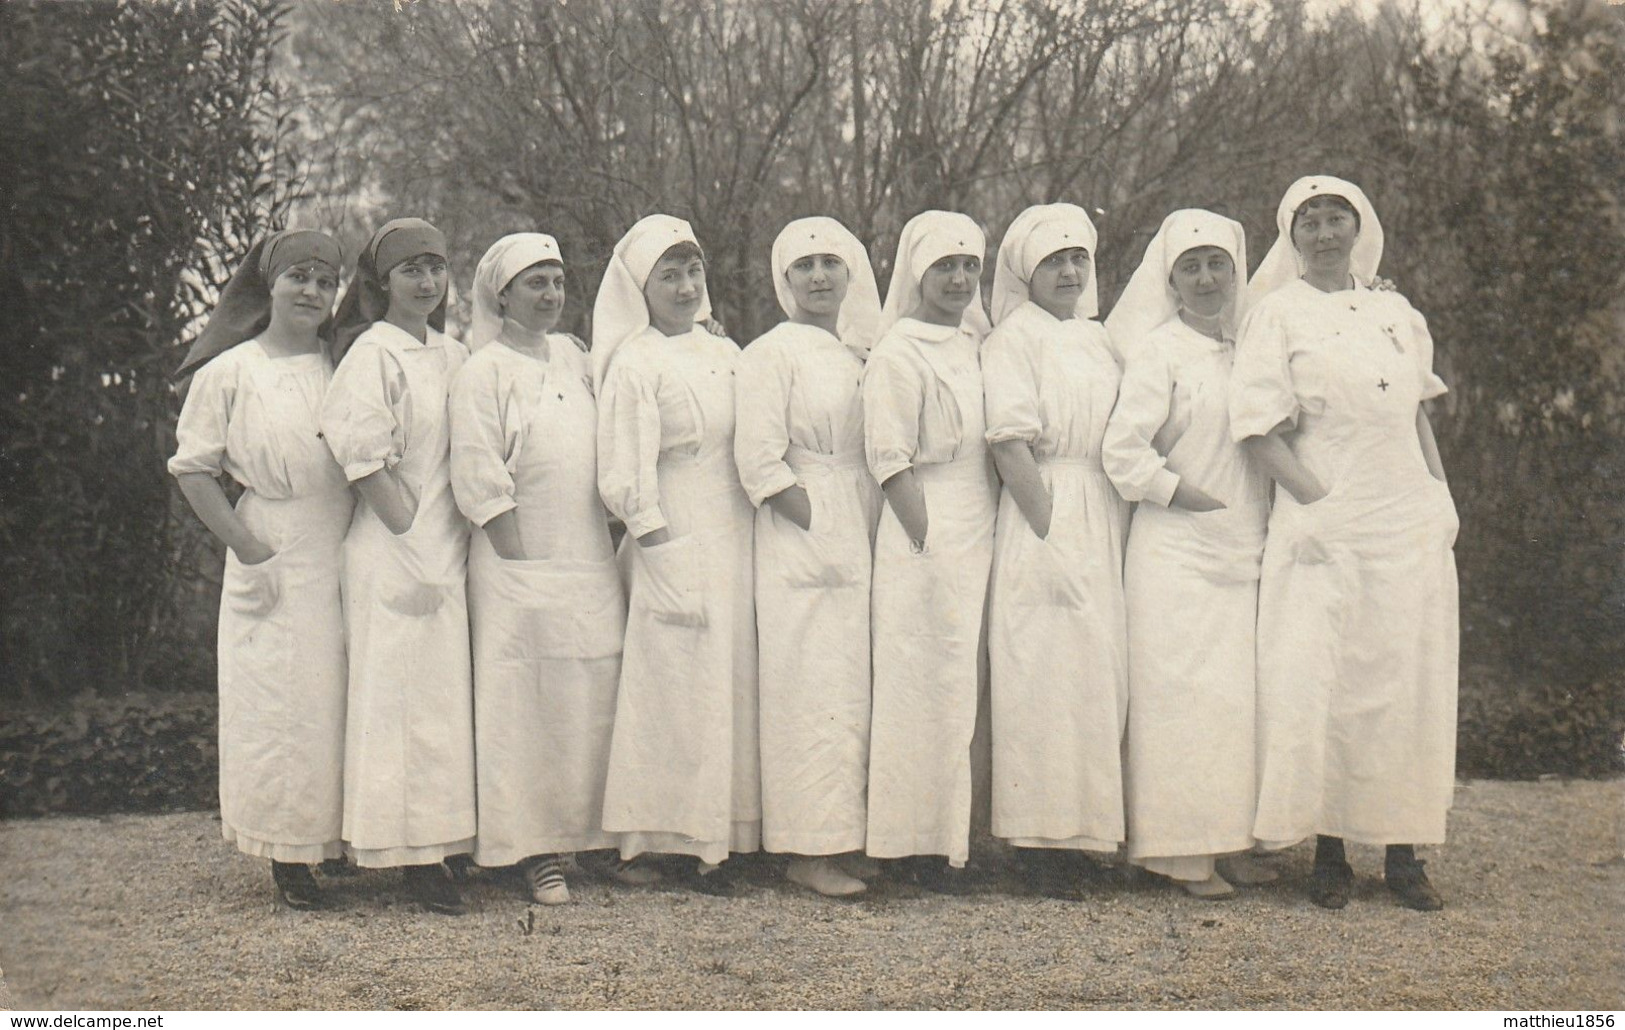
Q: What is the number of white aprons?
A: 9